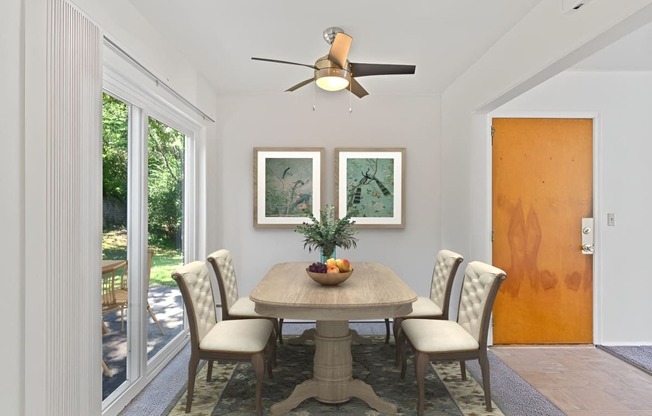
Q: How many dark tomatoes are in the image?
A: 0